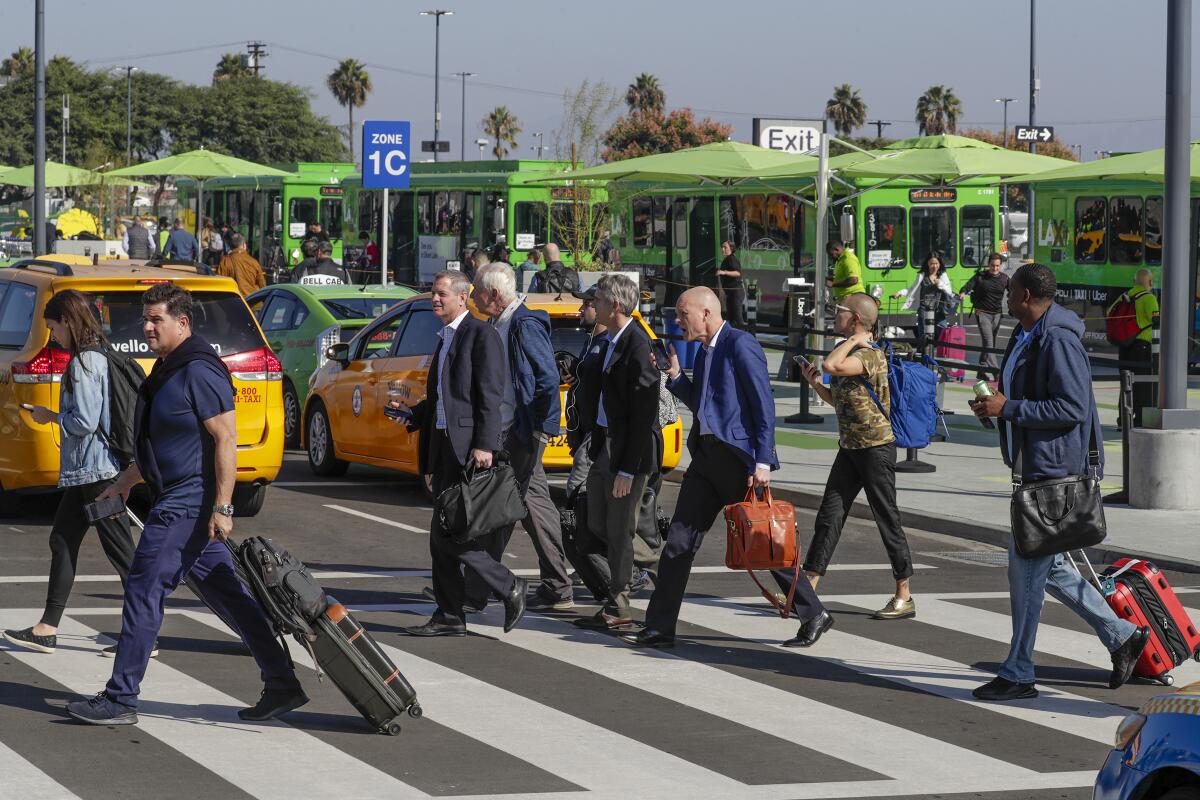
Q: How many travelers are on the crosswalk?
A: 9